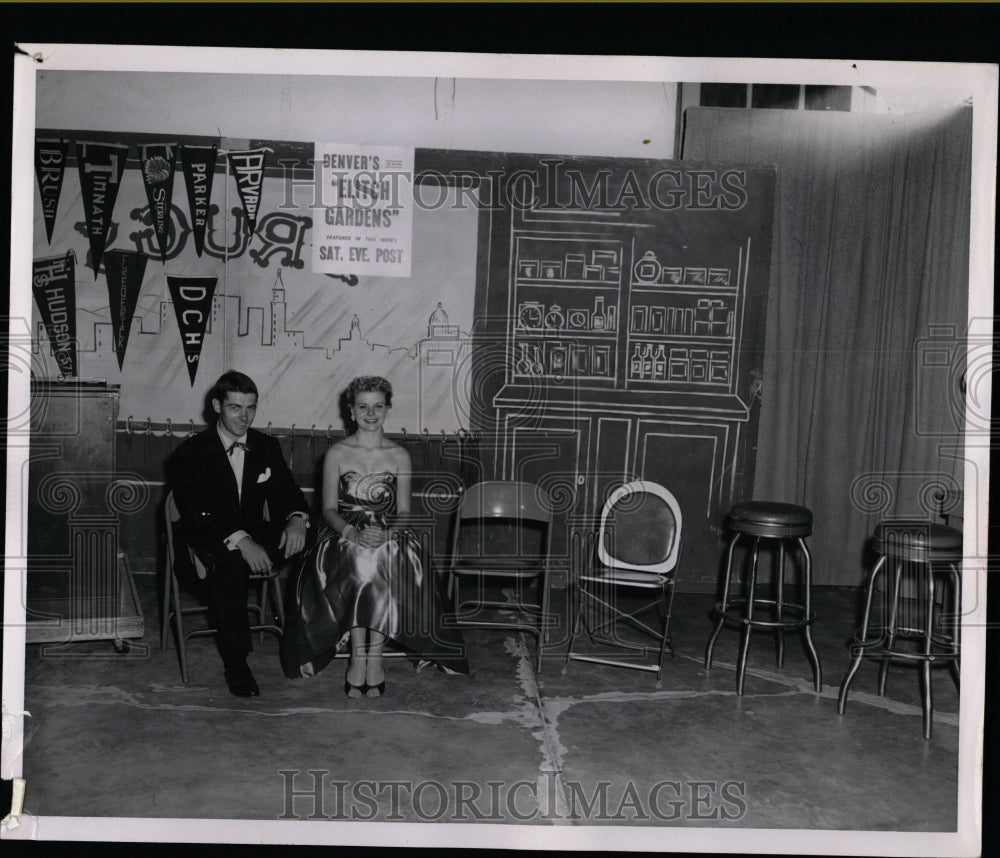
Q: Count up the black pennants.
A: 8